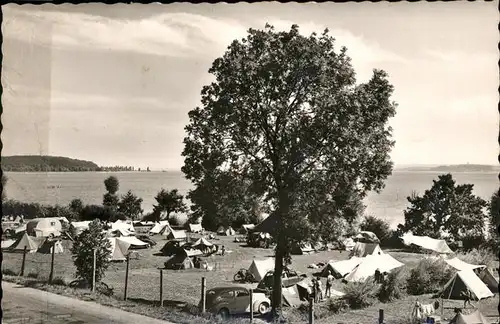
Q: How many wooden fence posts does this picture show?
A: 9